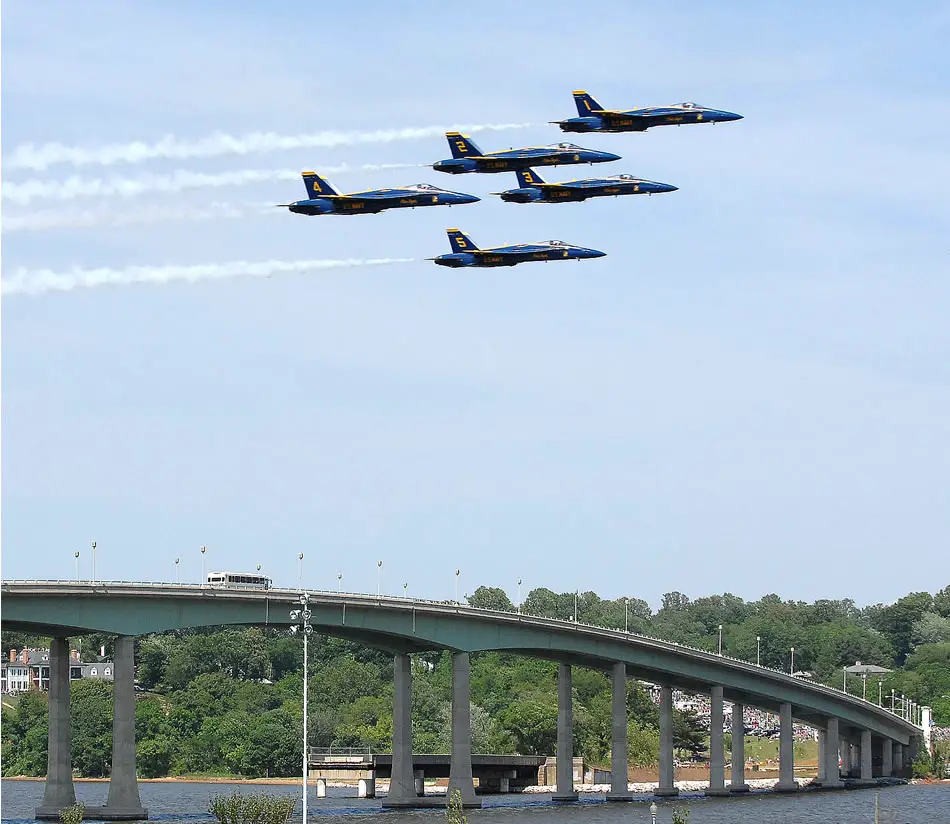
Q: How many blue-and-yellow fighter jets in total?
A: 5